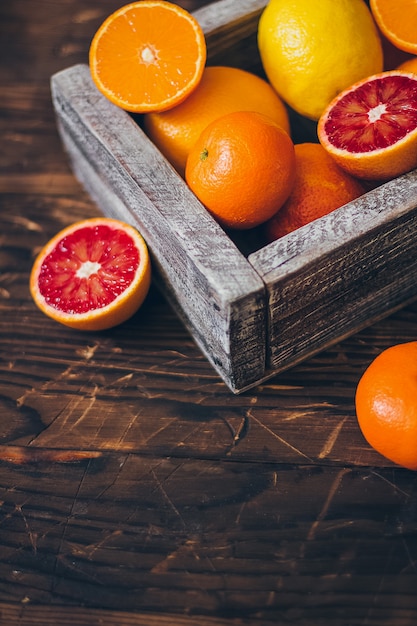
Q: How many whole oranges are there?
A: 4